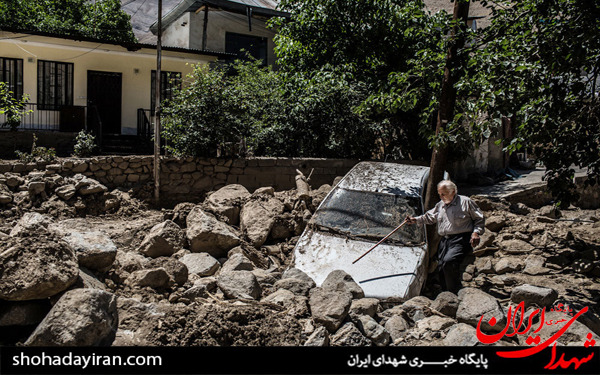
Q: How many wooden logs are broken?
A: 1